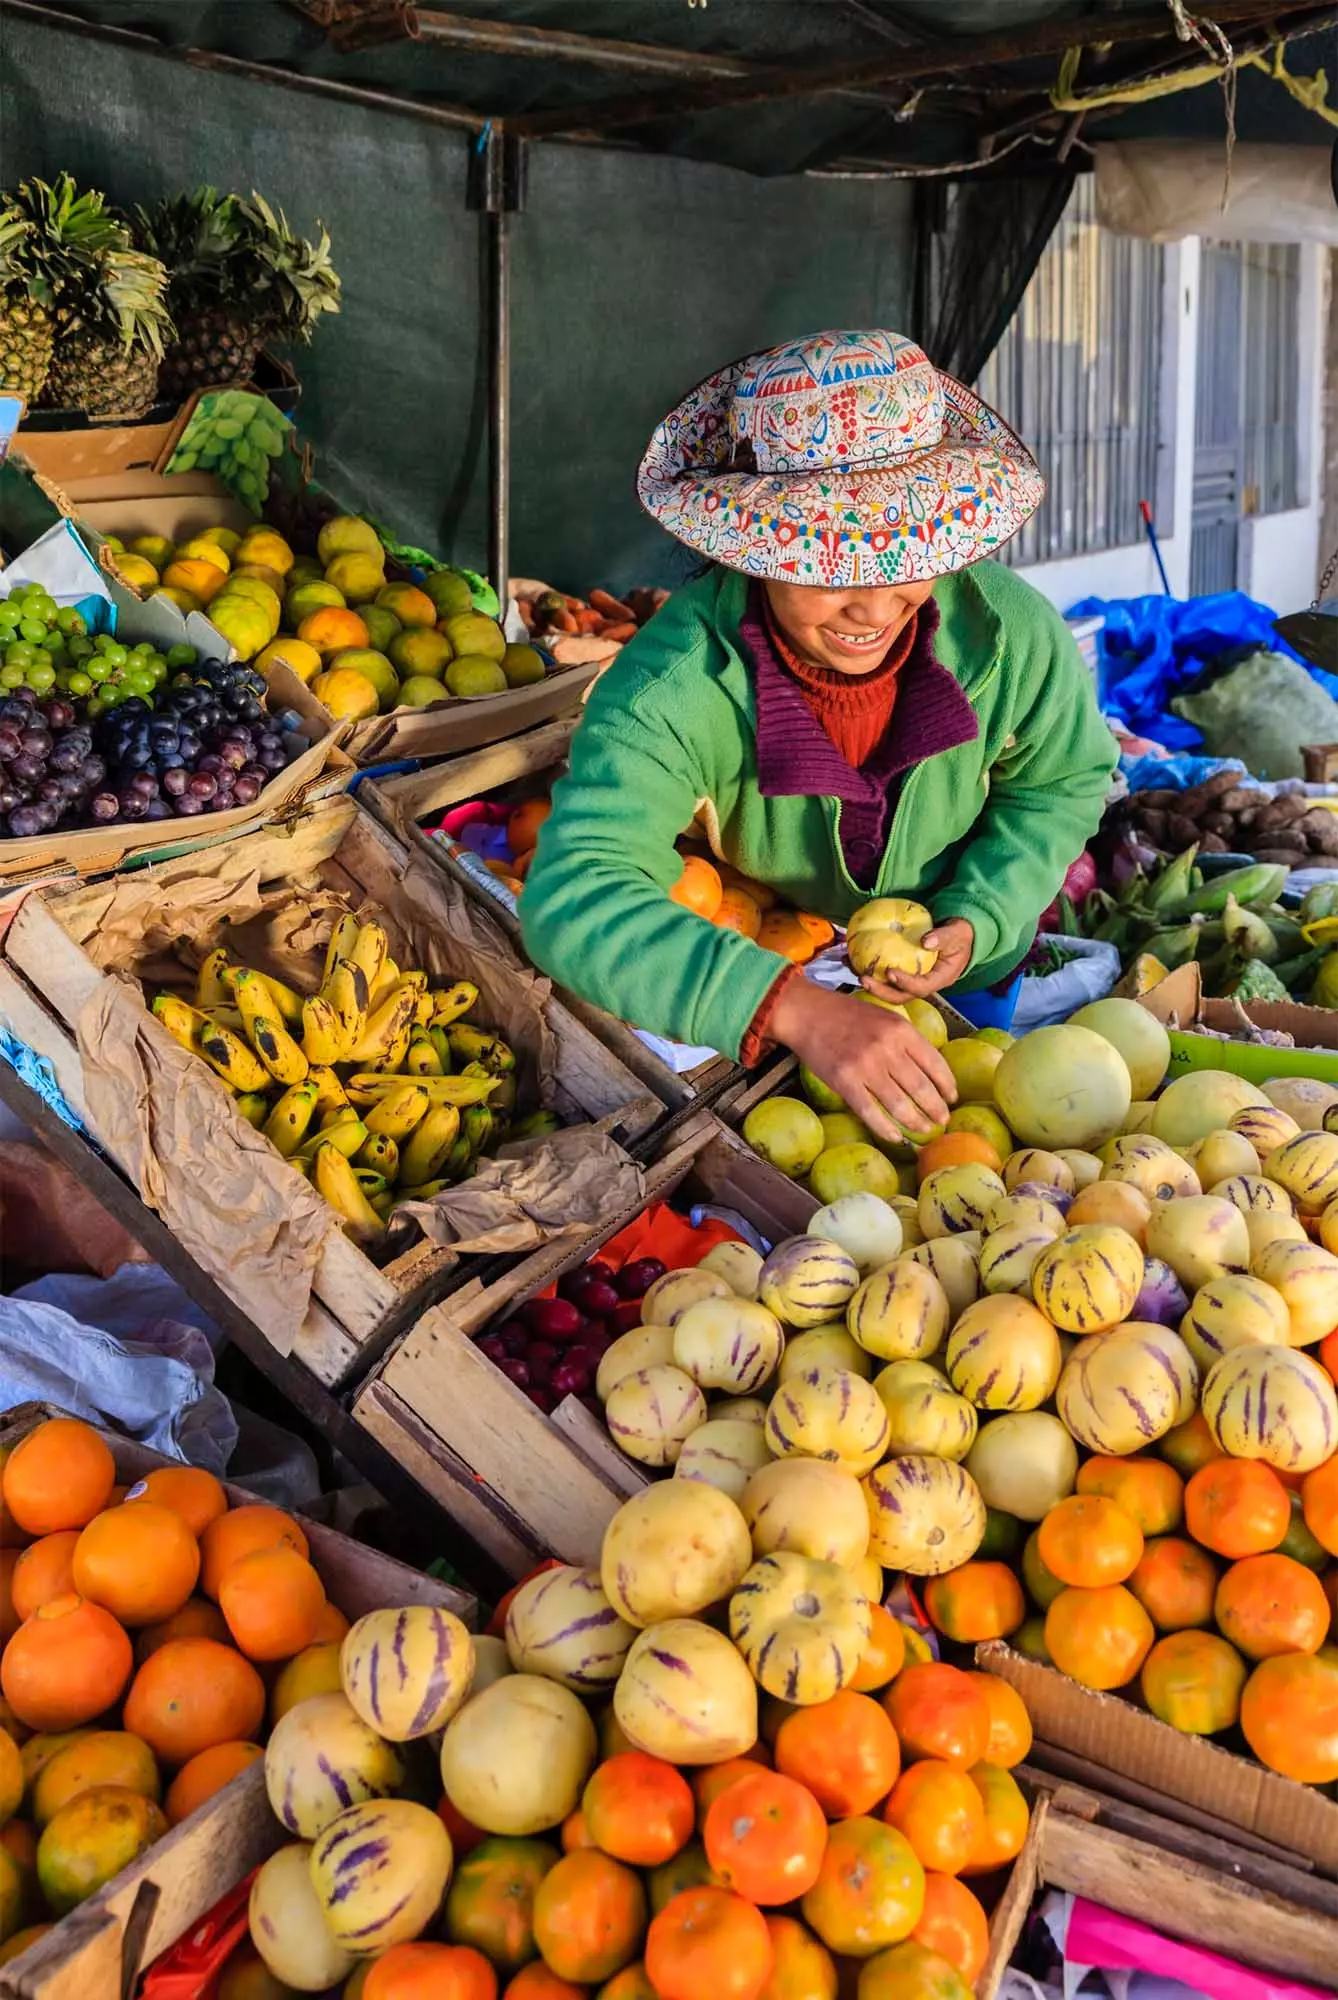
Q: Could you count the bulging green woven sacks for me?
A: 1